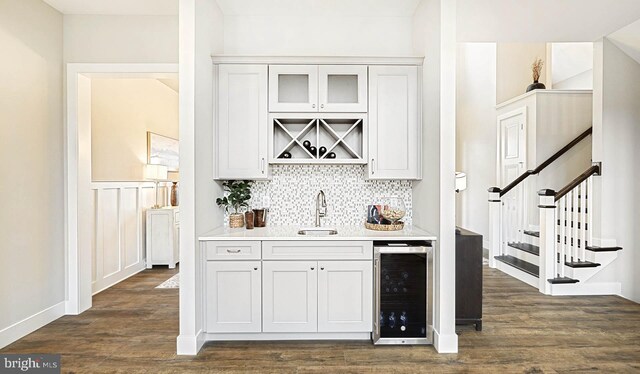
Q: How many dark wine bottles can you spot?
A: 5